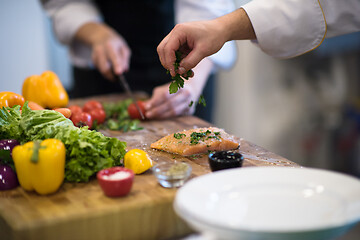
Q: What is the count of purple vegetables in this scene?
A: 2